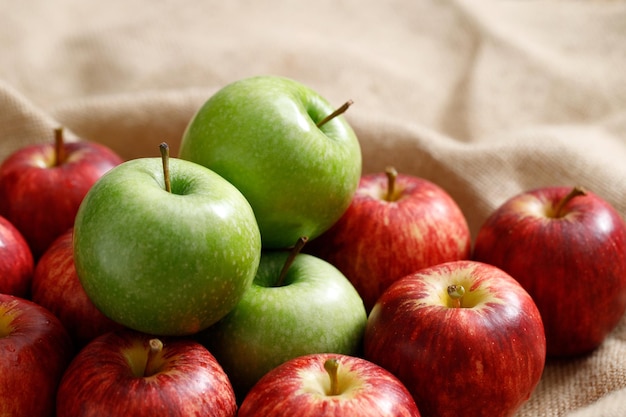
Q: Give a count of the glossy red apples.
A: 9